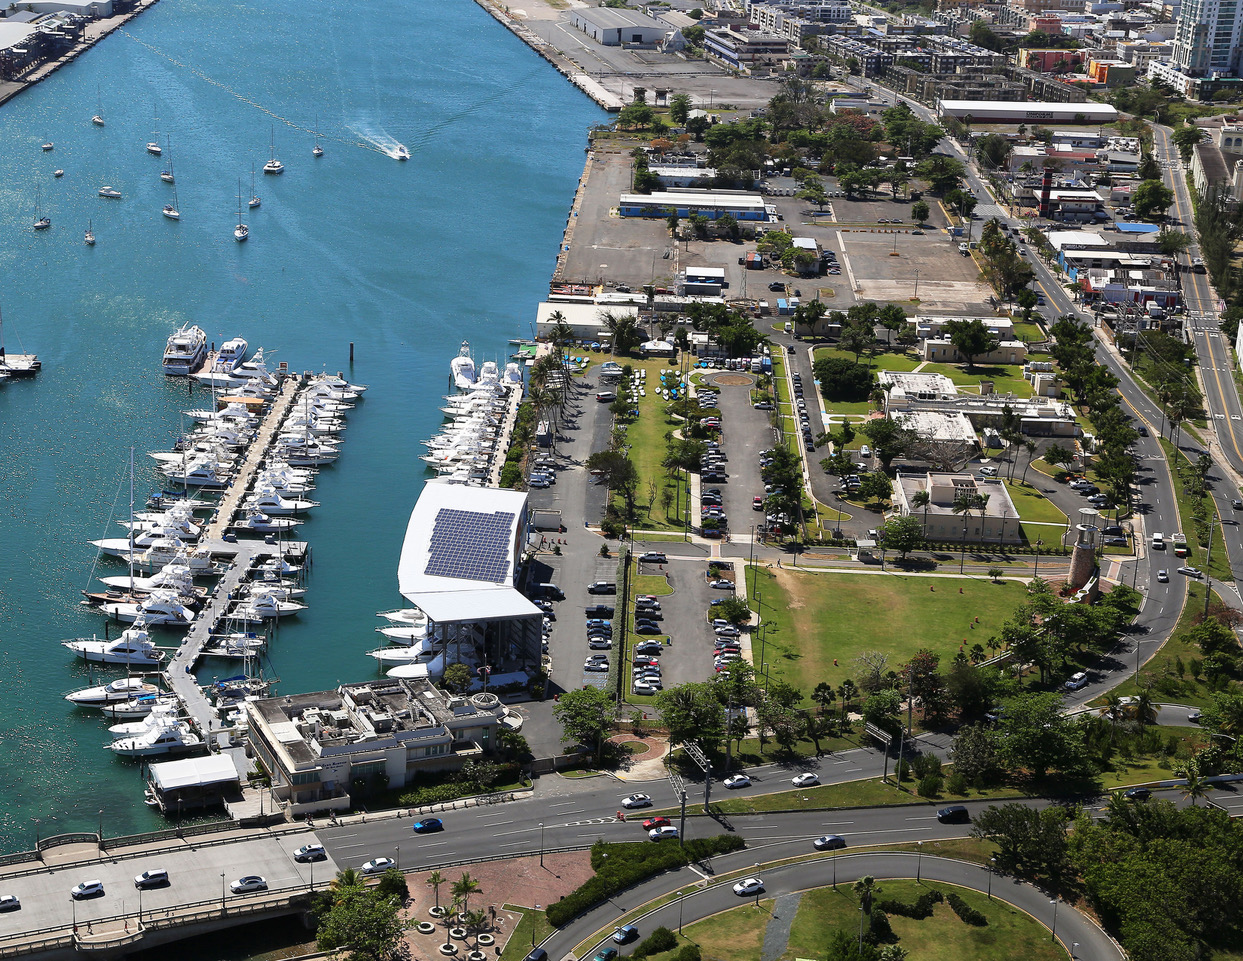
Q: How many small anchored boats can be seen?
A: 13